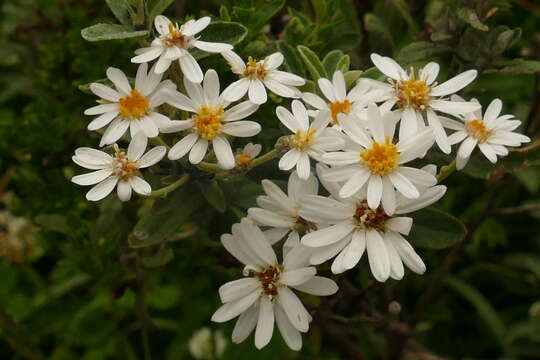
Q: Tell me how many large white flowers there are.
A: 13